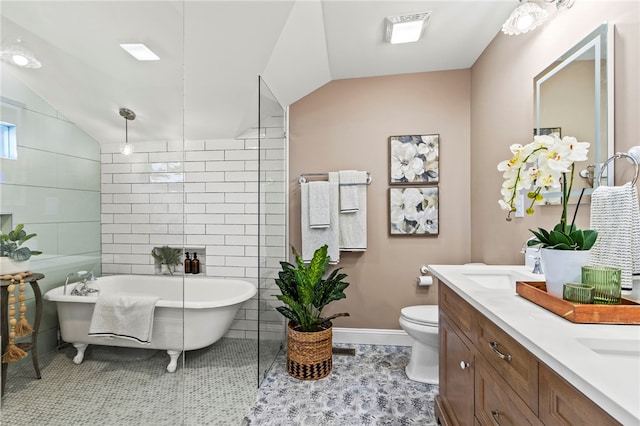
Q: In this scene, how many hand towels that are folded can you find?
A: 2